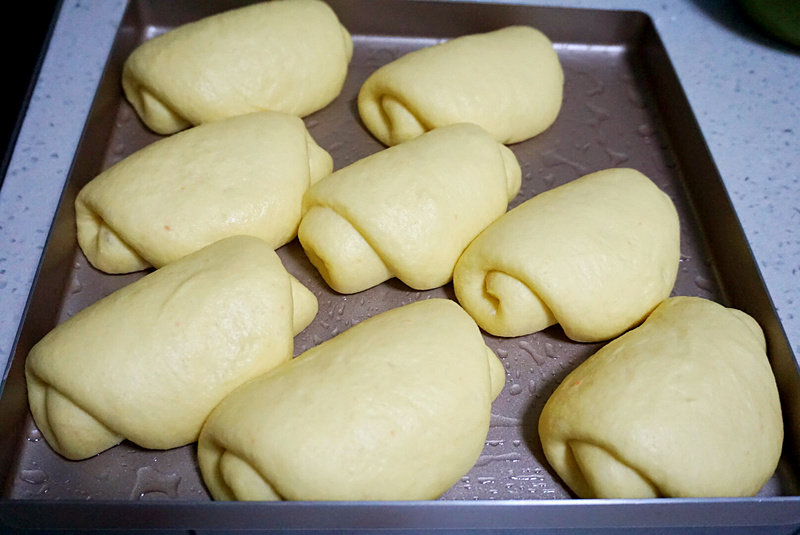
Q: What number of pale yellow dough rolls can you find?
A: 8